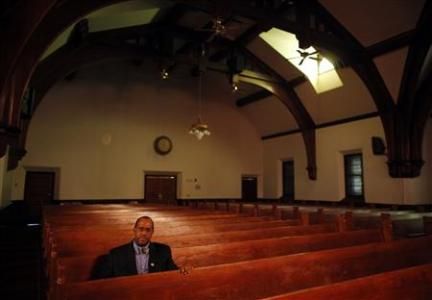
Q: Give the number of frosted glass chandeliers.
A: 1